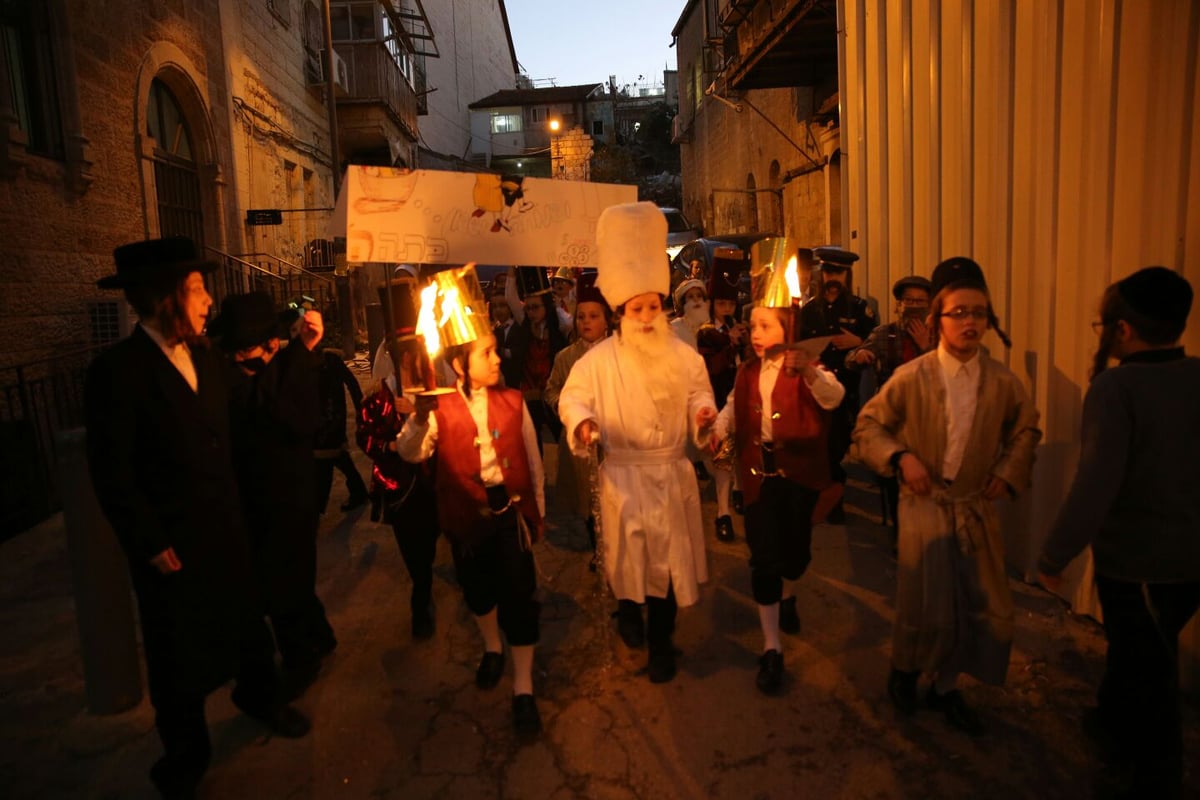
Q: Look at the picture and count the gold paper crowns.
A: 2